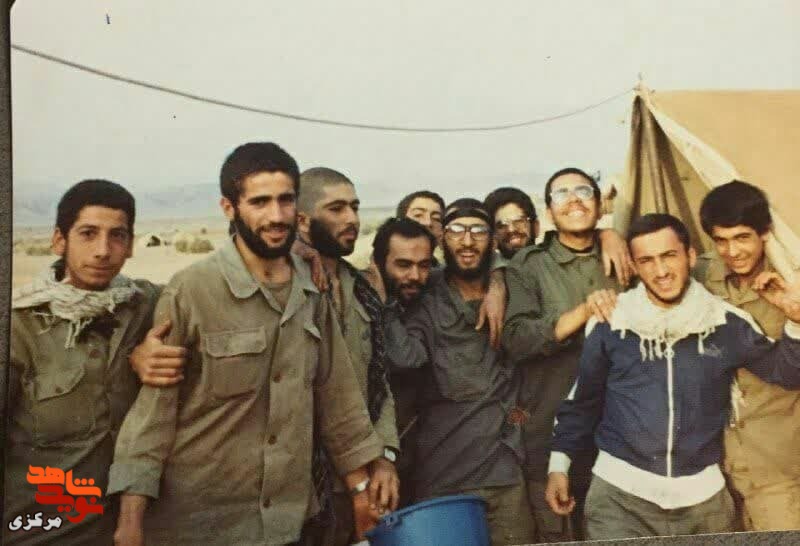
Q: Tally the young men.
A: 10